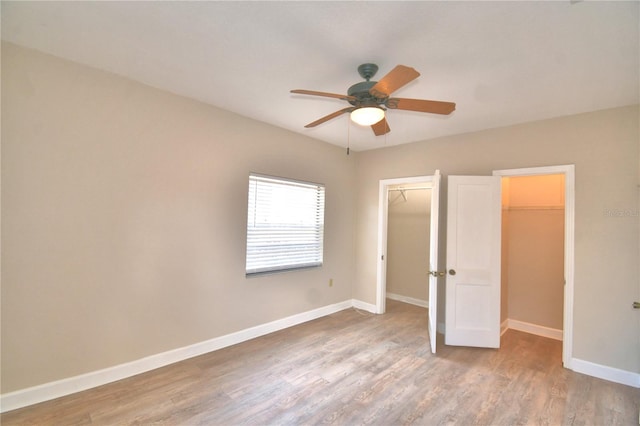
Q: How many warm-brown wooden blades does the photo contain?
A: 5